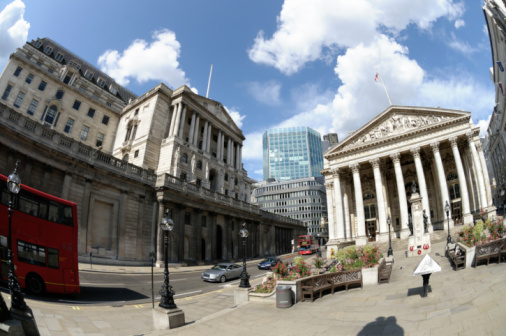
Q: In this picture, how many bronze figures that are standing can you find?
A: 2